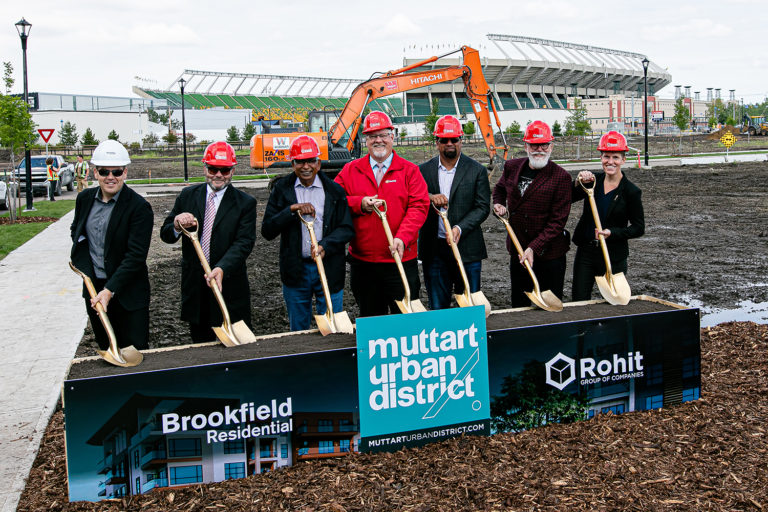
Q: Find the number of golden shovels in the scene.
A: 7